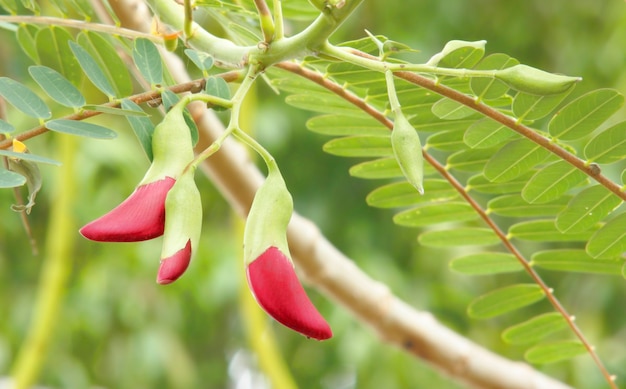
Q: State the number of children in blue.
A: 0